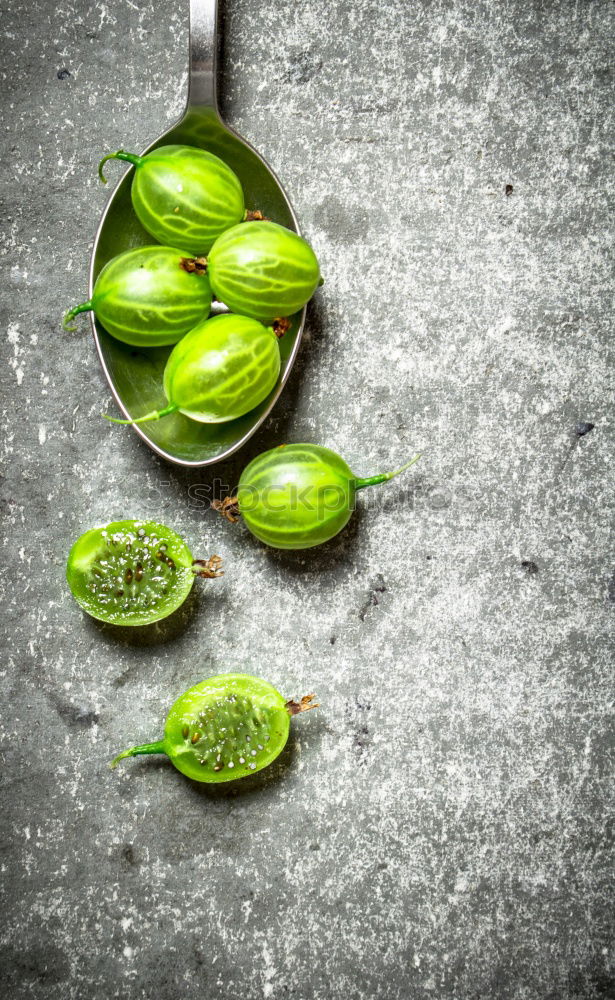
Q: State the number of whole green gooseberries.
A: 5